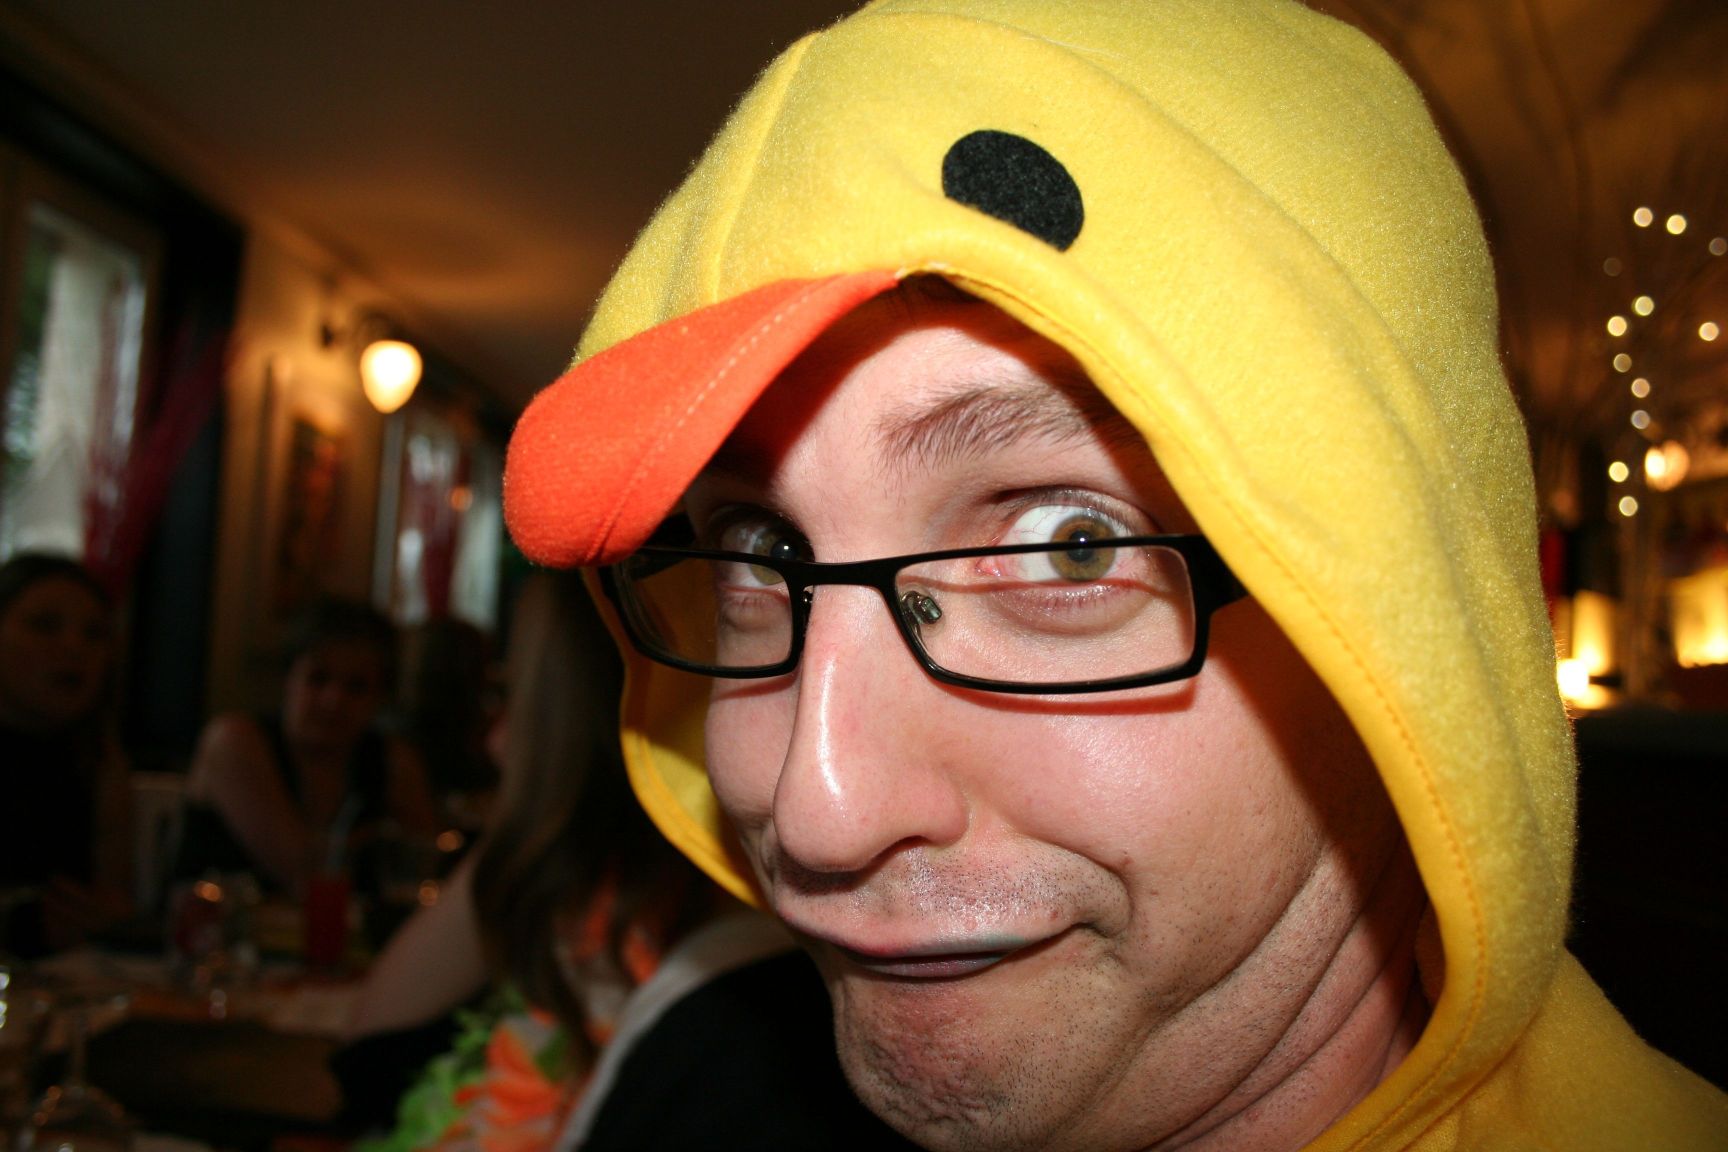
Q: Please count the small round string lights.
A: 12